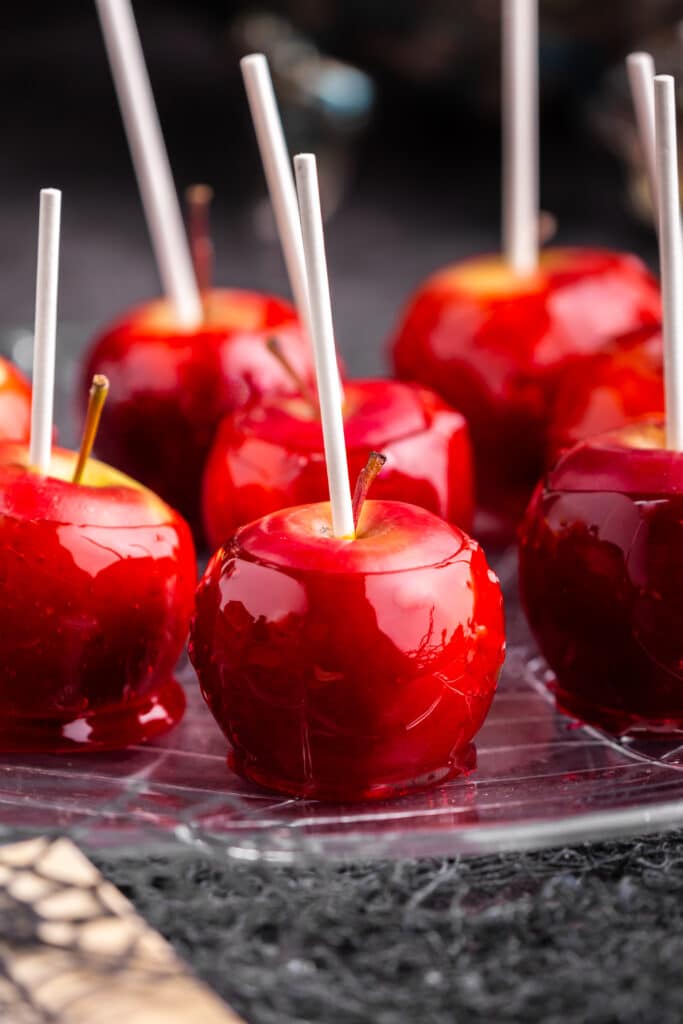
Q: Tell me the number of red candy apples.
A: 8